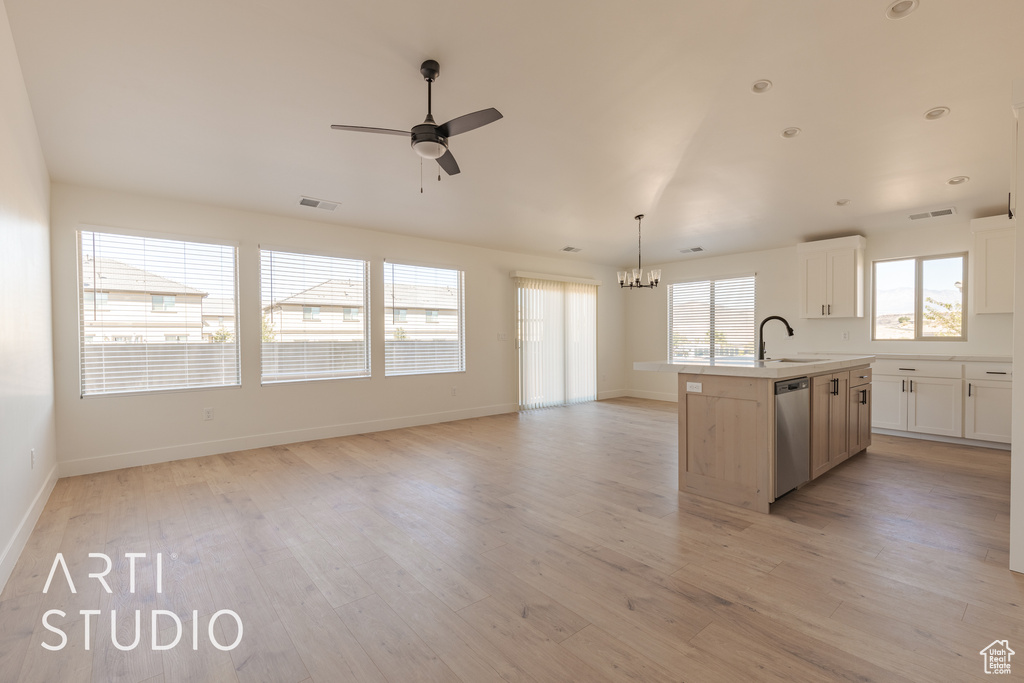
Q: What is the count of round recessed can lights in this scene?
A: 6